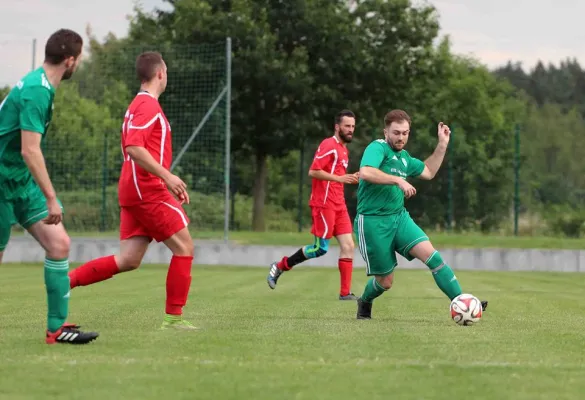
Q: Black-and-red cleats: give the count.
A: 1